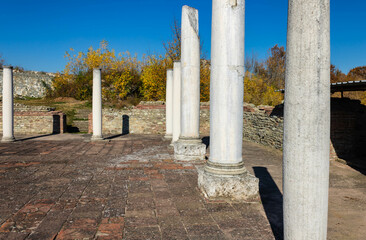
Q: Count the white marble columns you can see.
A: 7